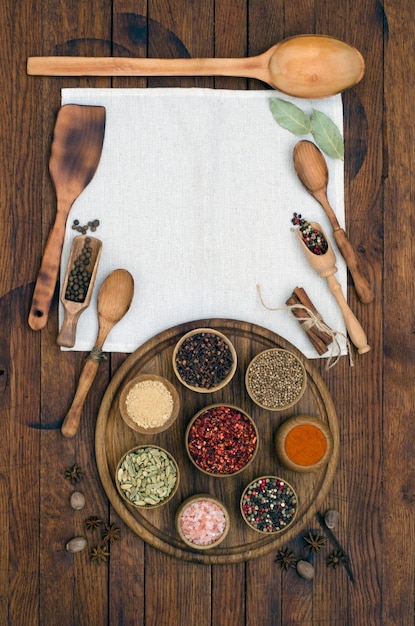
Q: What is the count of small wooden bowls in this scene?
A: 8